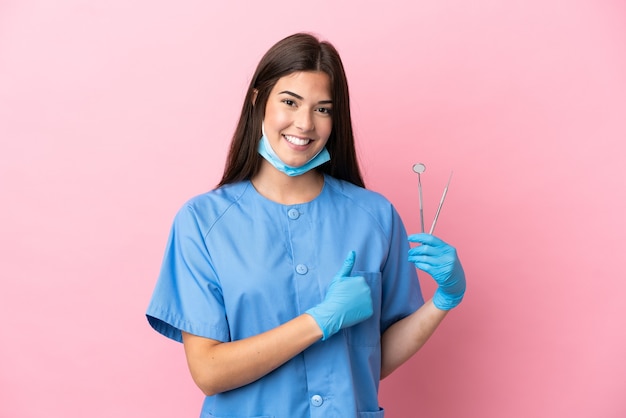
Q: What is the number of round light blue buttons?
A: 3